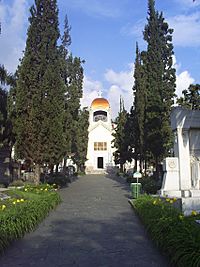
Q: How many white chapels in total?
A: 1